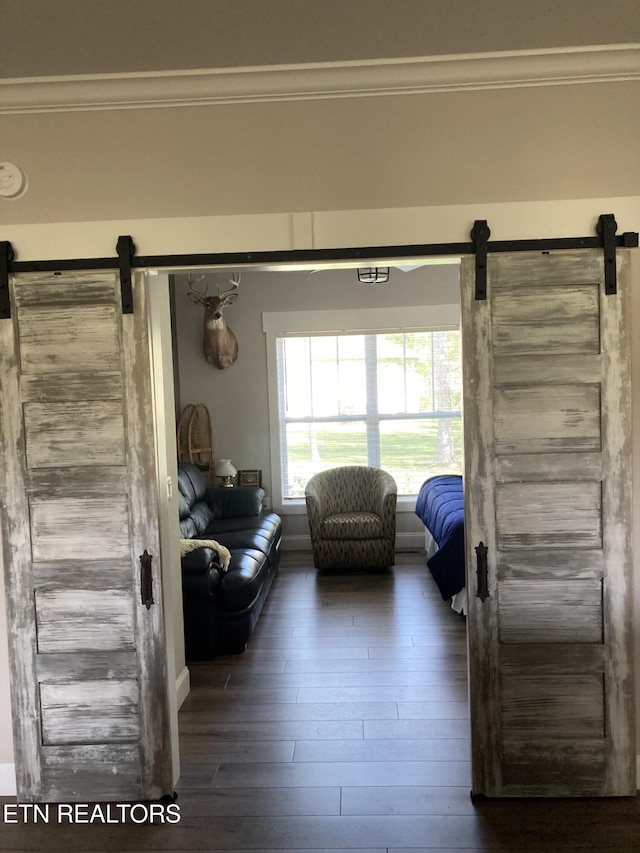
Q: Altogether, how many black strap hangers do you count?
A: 4